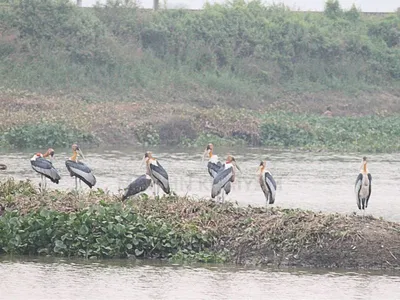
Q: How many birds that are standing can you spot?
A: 8